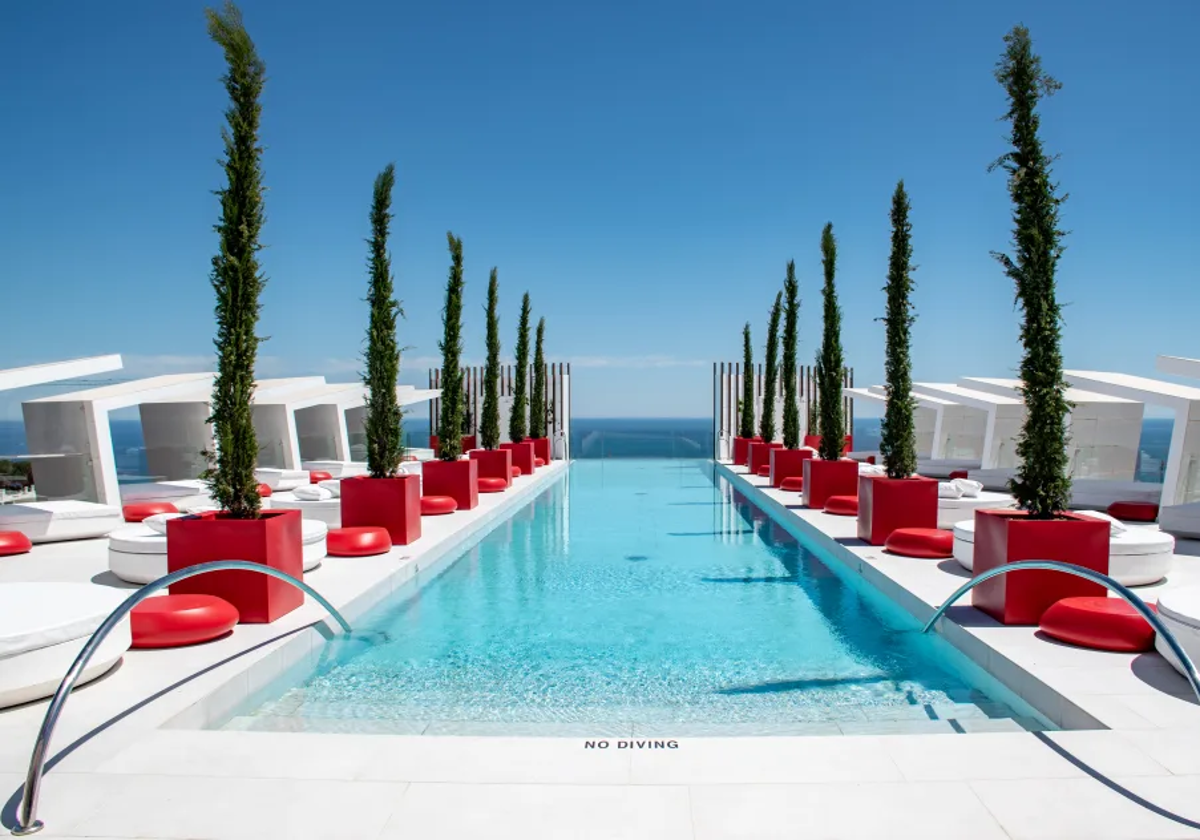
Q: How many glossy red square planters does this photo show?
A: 12